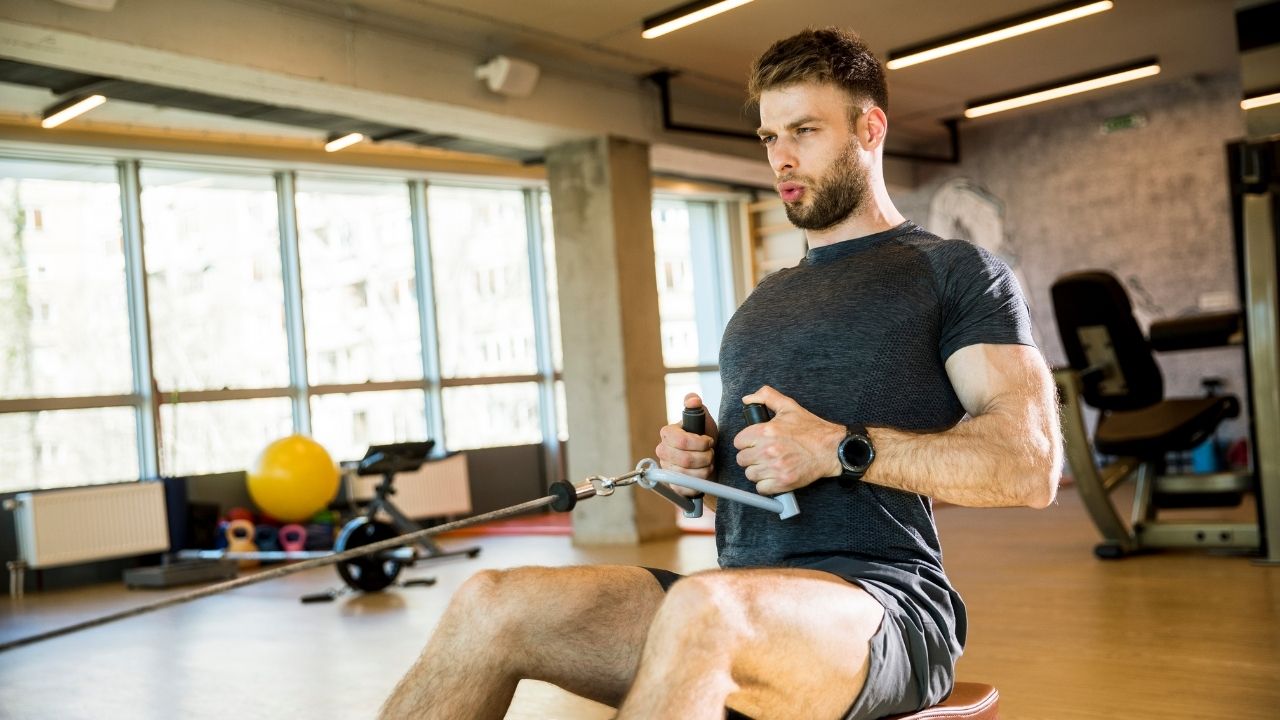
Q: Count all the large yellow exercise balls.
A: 1